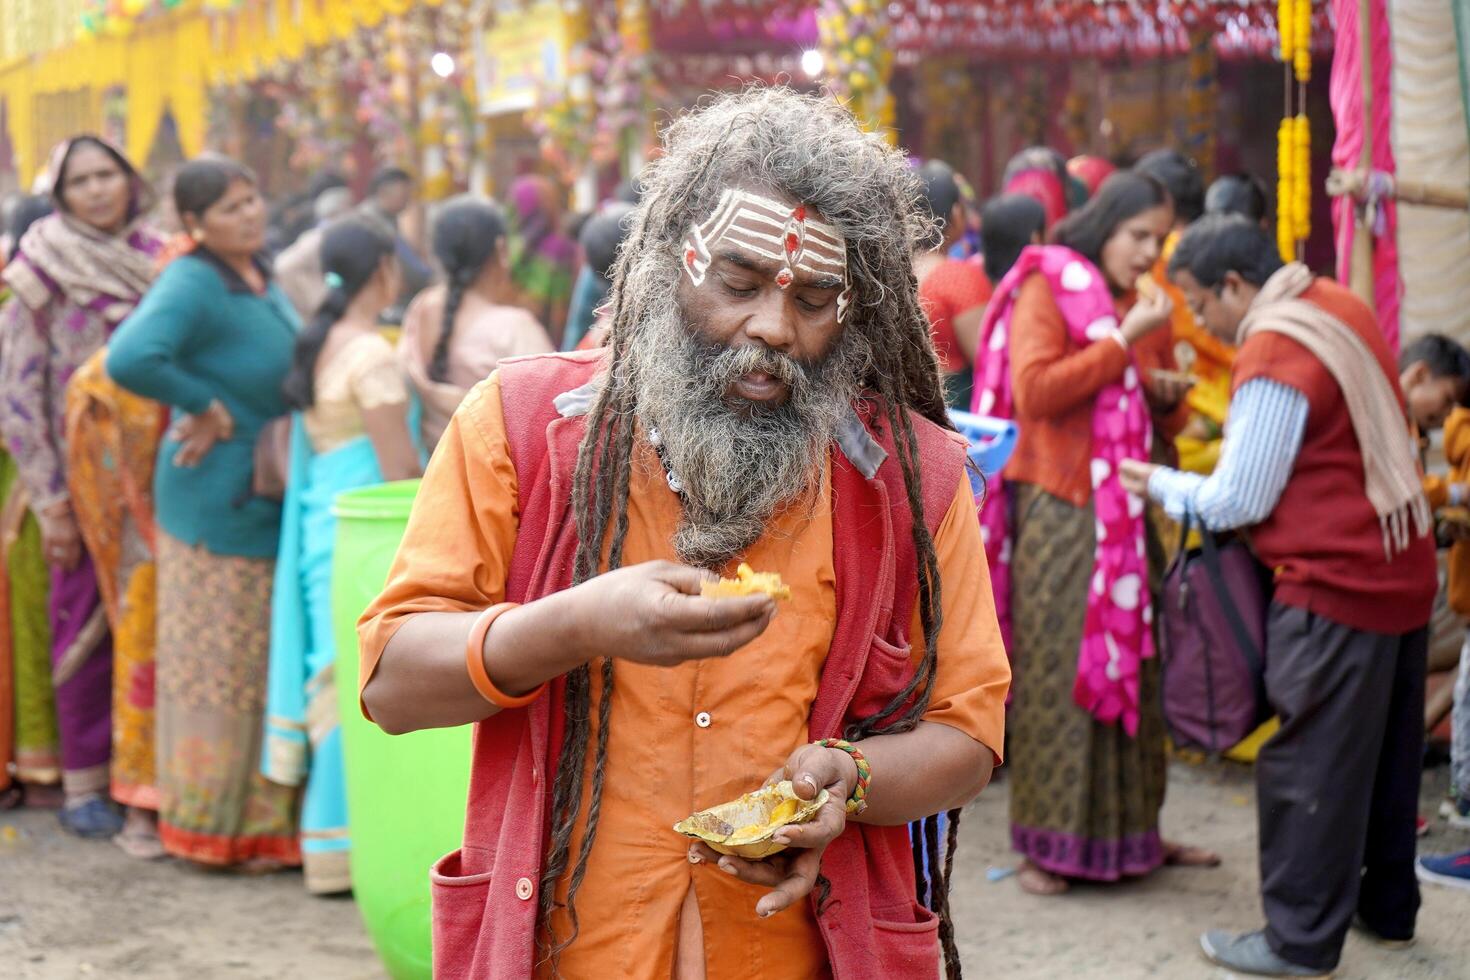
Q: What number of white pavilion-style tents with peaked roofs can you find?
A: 0